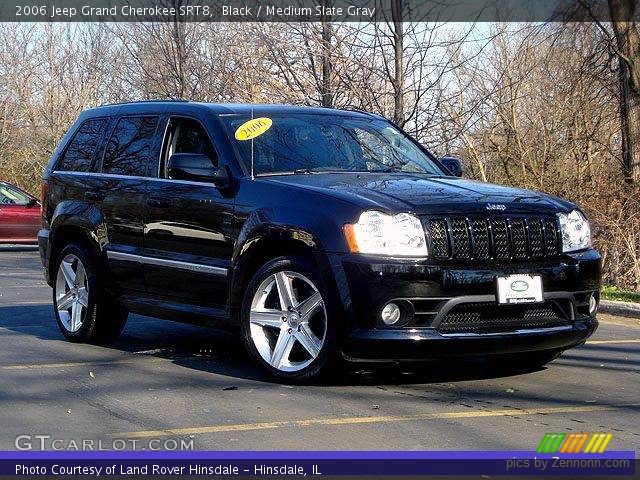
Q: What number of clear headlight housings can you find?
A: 2